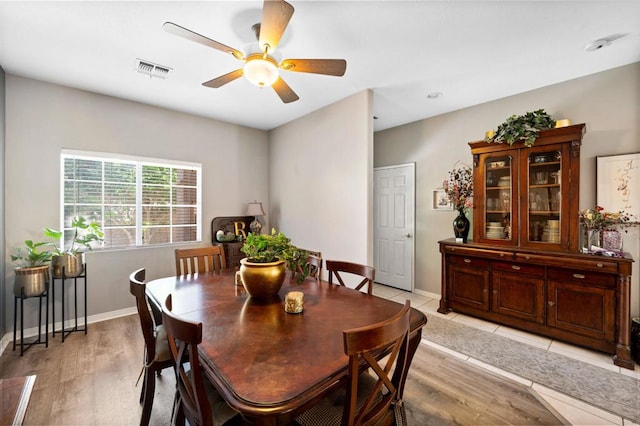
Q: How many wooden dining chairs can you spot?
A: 6